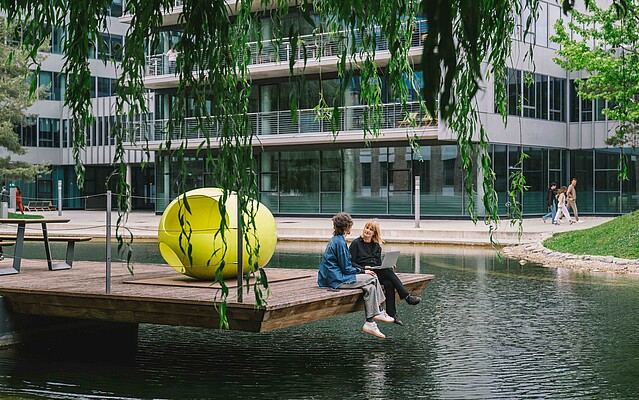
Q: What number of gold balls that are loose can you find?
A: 0